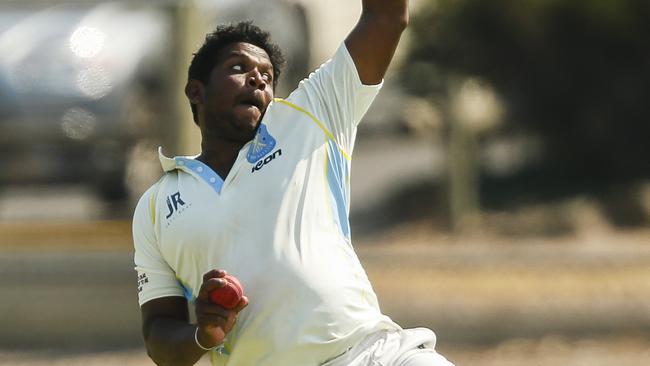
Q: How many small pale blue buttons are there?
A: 3